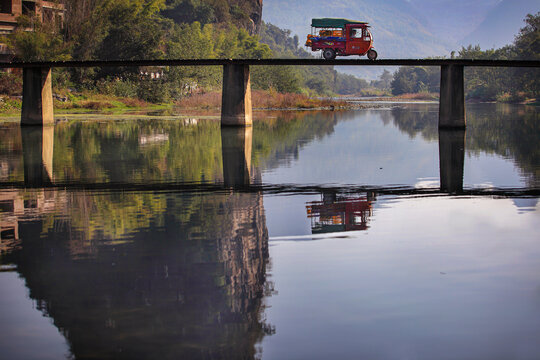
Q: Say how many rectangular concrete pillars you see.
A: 3